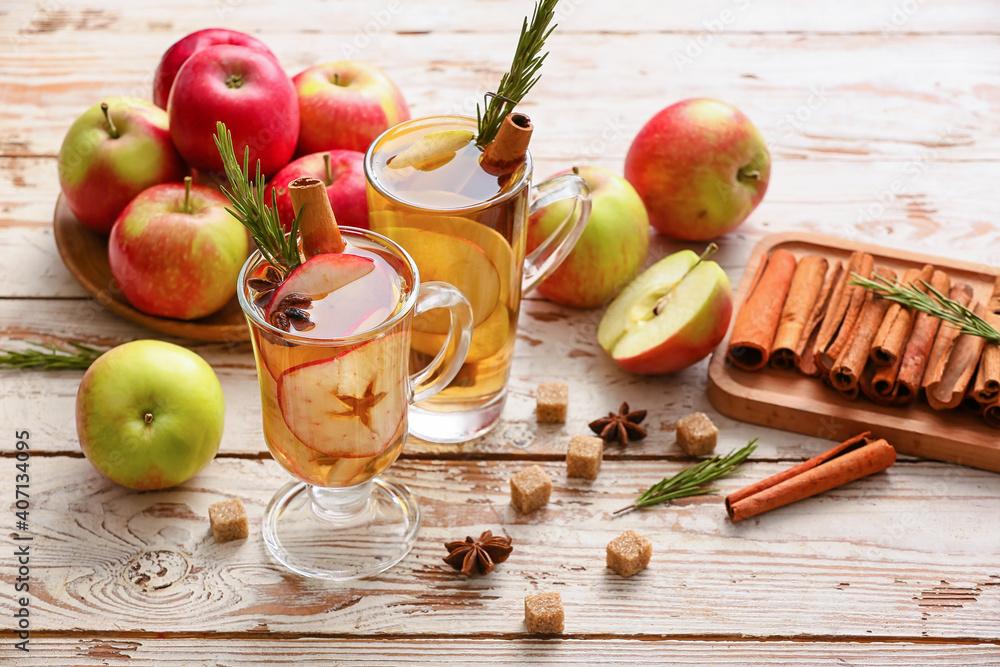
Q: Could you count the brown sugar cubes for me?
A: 7